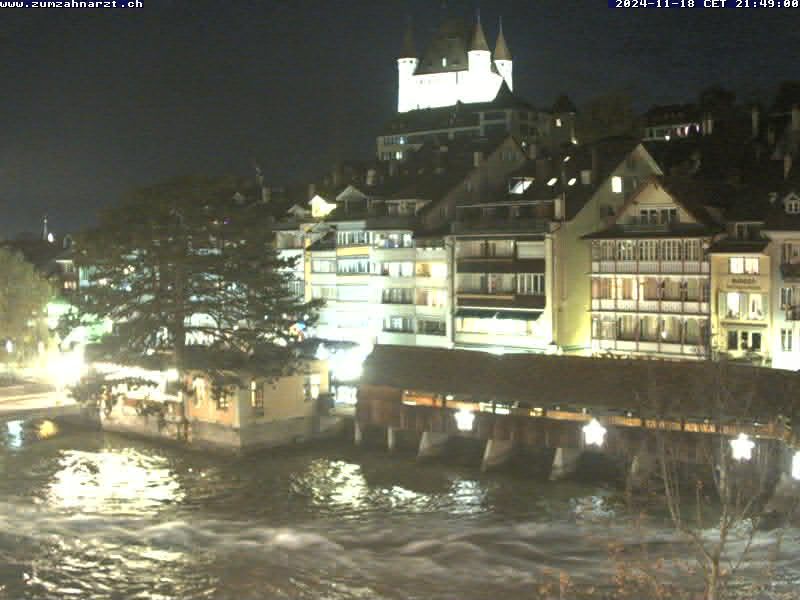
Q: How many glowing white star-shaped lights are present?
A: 4